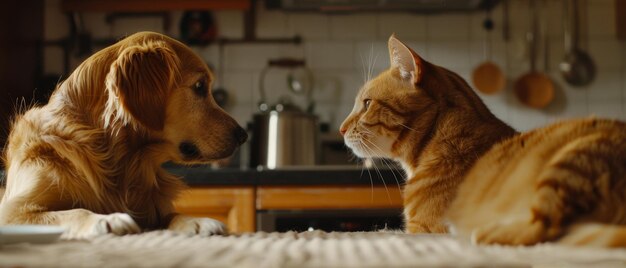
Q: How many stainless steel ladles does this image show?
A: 1